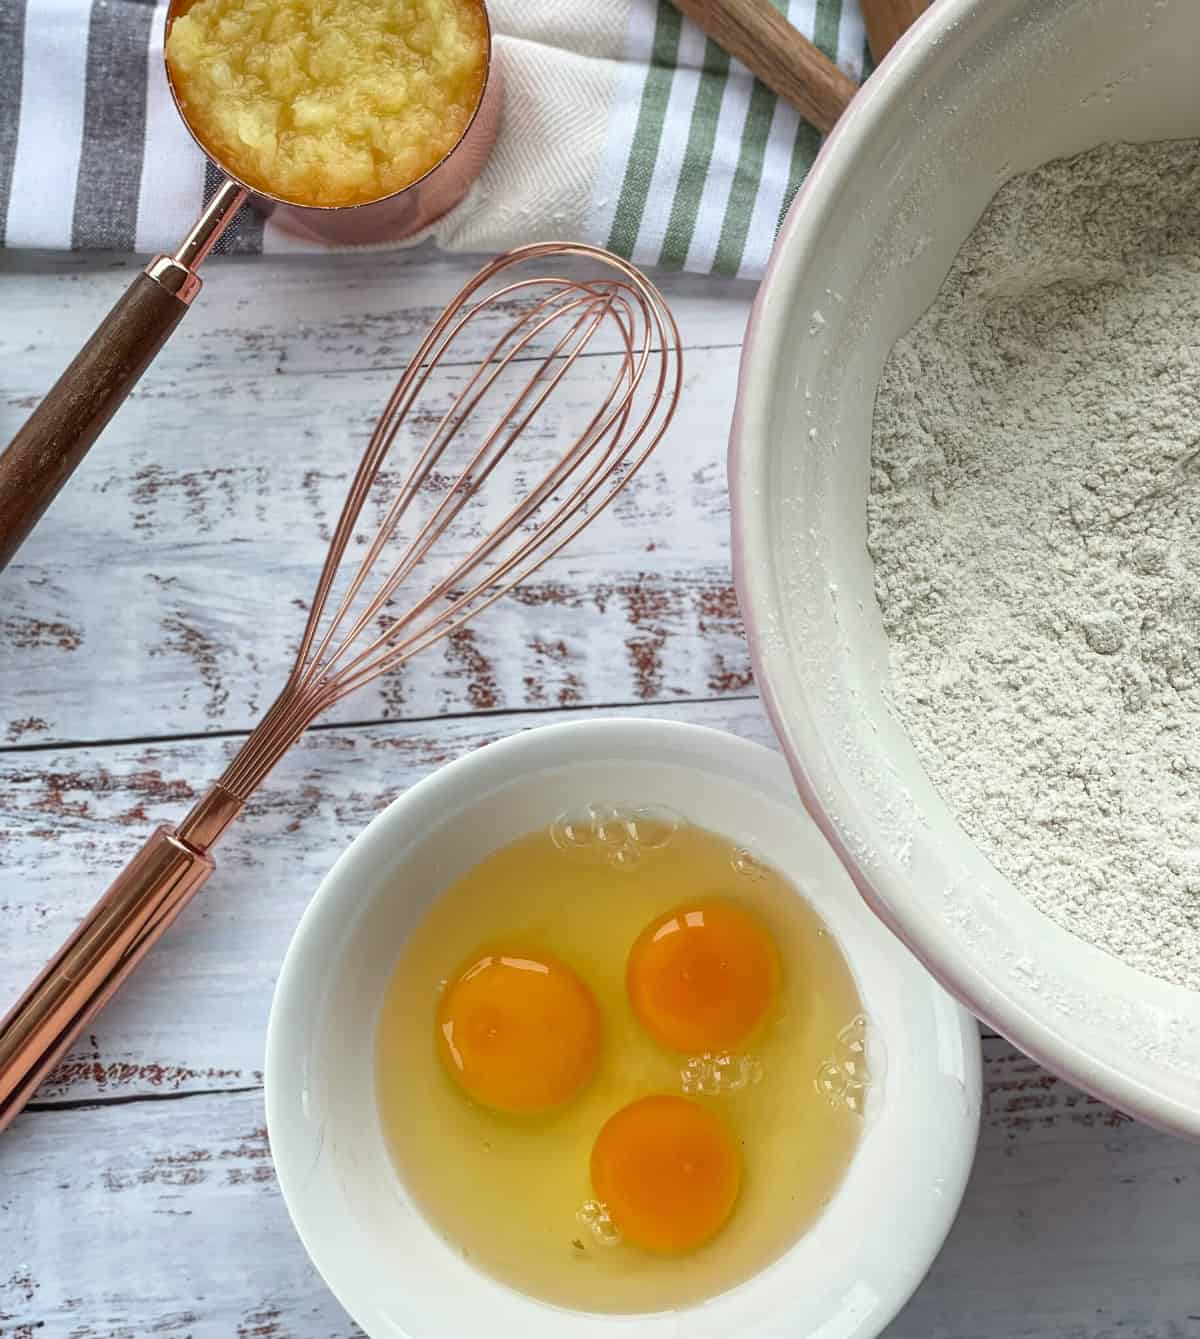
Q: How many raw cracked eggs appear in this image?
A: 3